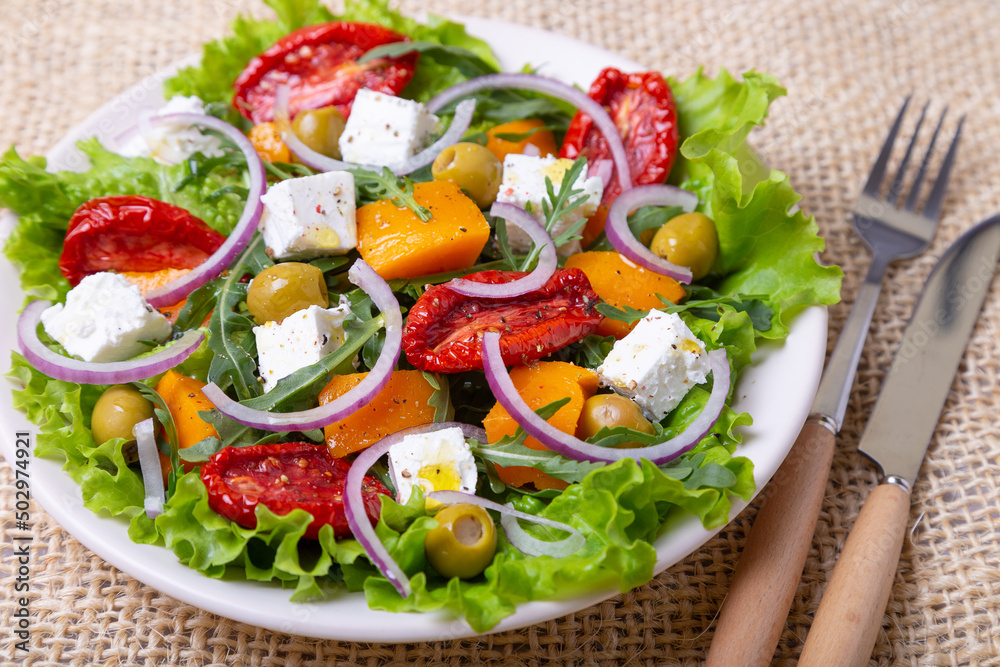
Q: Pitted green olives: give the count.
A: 7